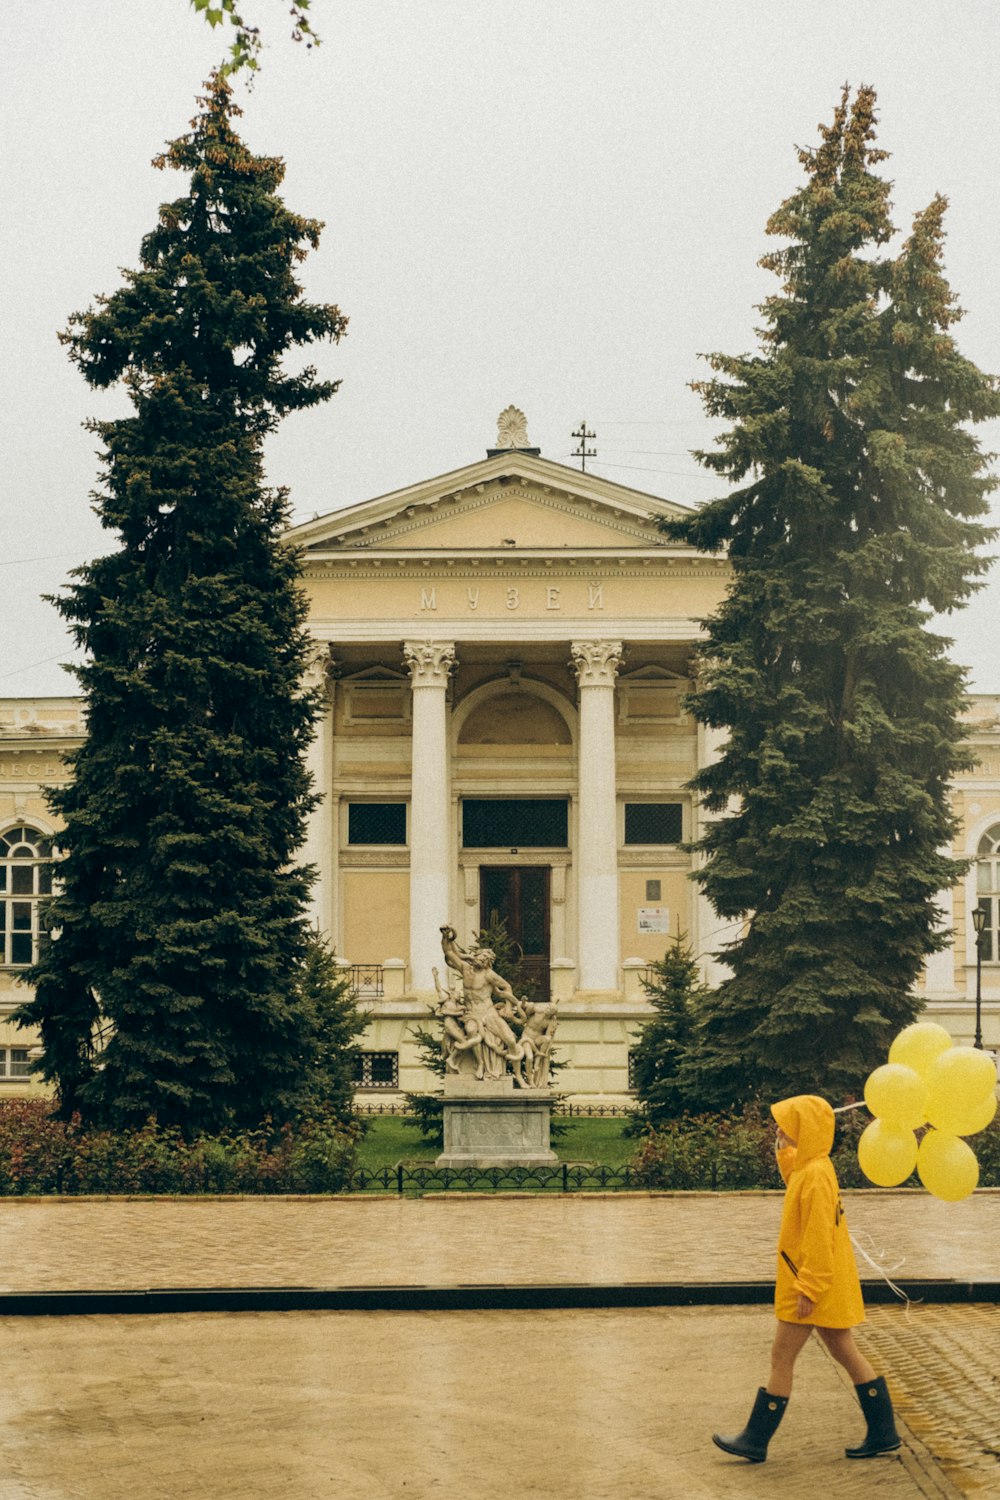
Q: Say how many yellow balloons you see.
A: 6